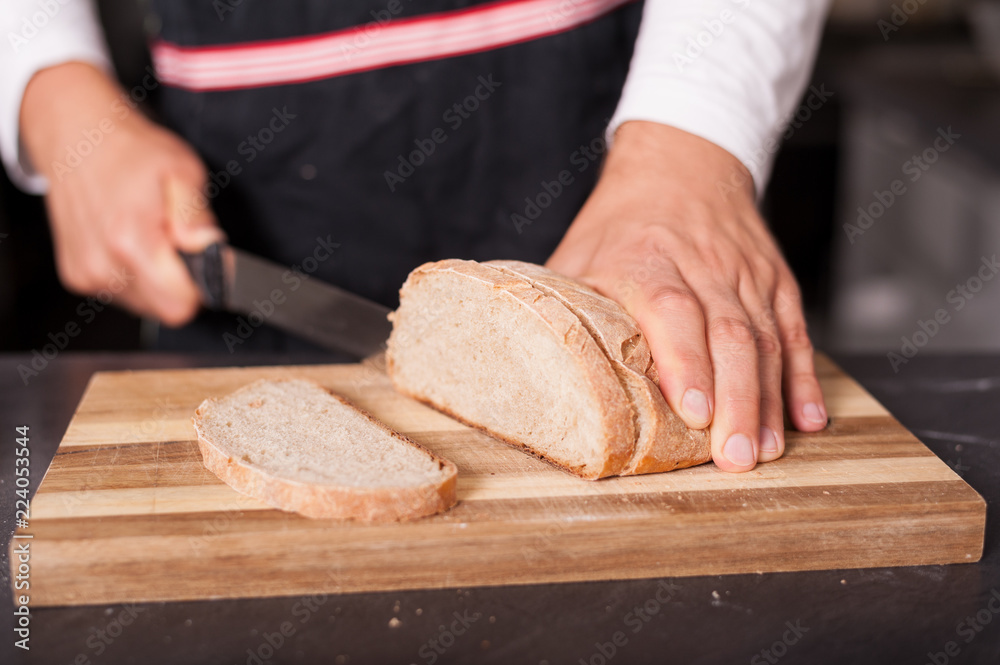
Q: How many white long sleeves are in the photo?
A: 2